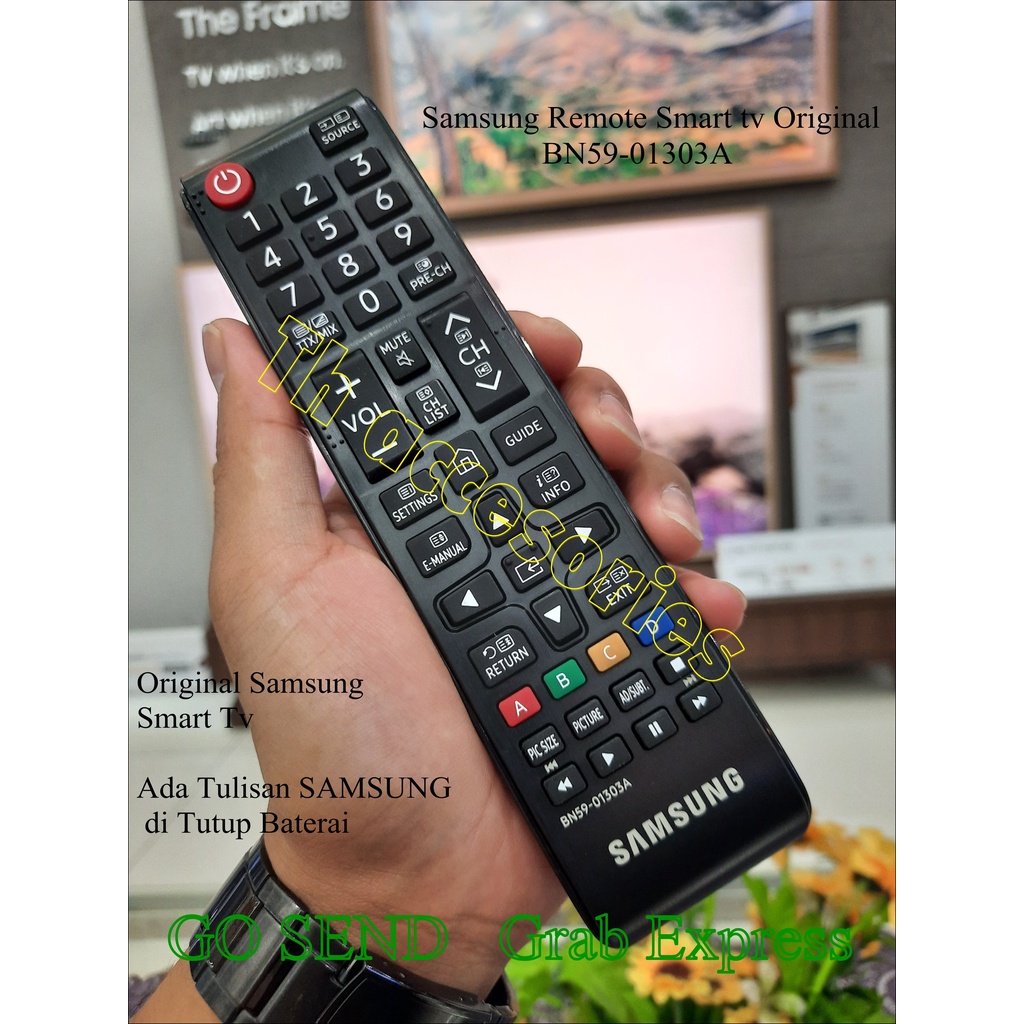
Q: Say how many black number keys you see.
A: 10